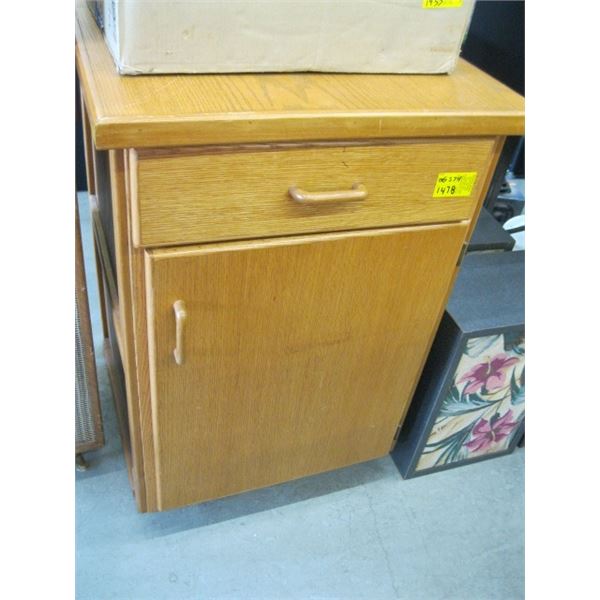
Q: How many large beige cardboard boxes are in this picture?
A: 1